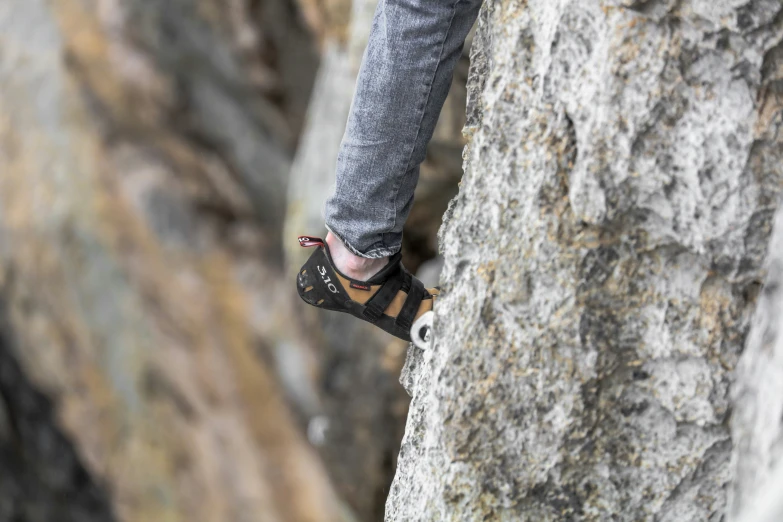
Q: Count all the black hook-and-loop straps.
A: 2